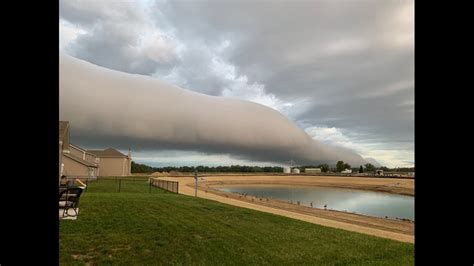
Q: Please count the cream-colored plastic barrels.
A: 0